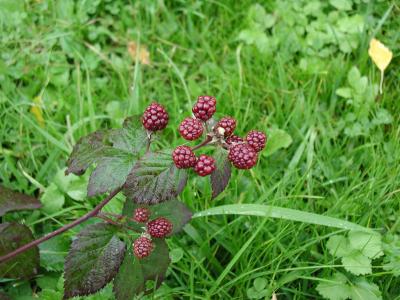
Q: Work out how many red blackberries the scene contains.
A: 12